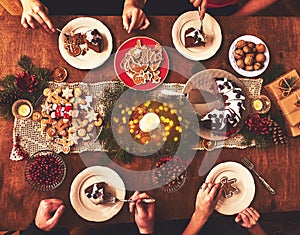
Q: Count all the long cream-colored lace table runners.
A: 1